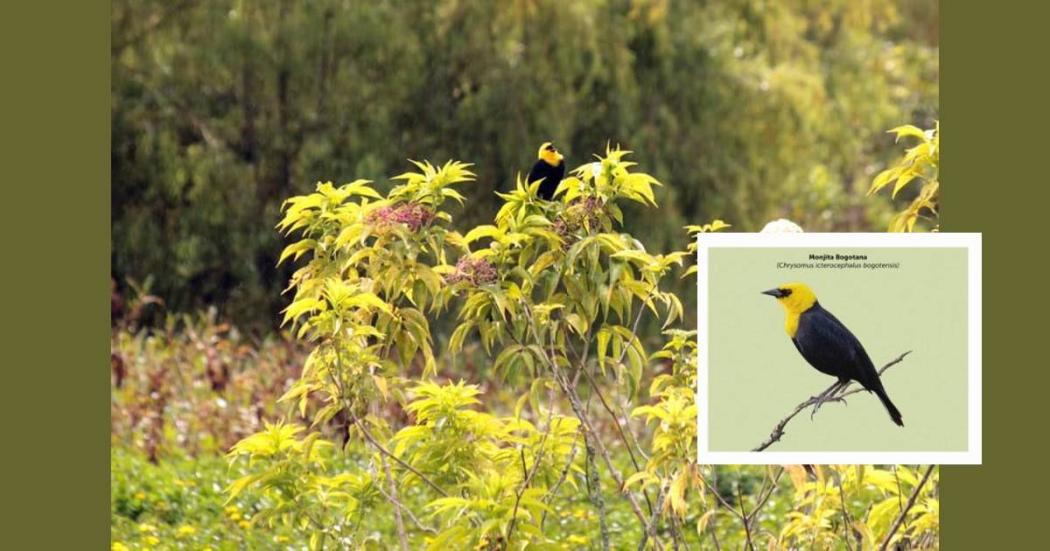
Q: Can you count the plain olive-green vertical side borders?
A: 2